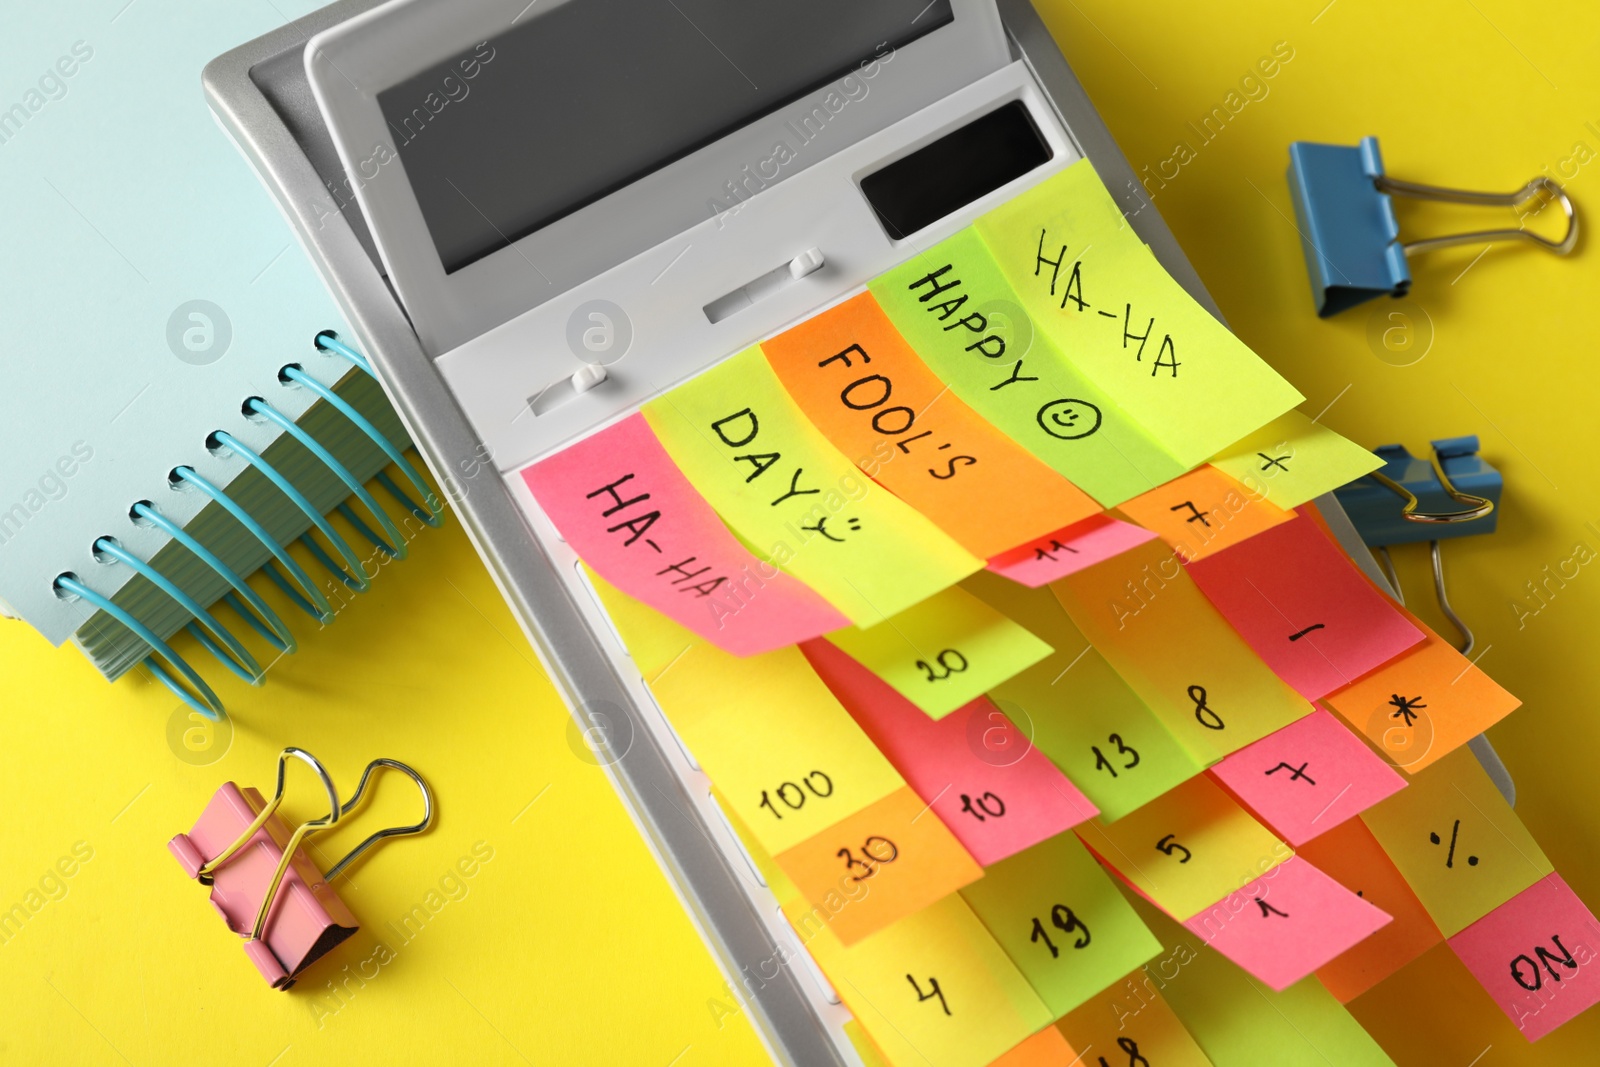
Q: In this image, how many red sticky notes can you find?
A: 7